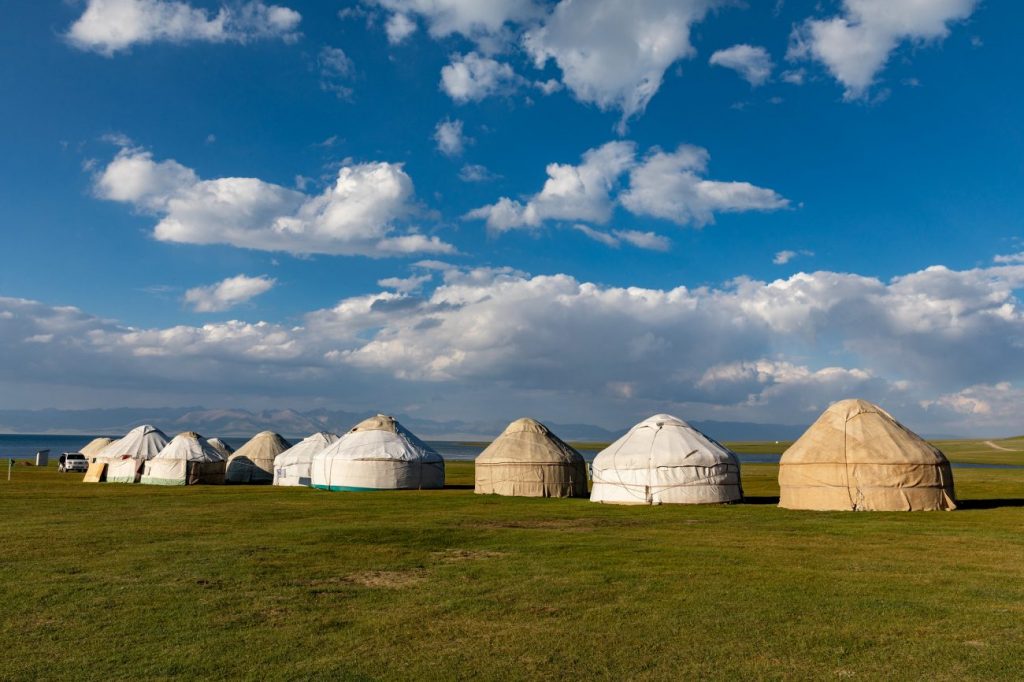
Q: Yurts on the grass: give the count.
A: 10